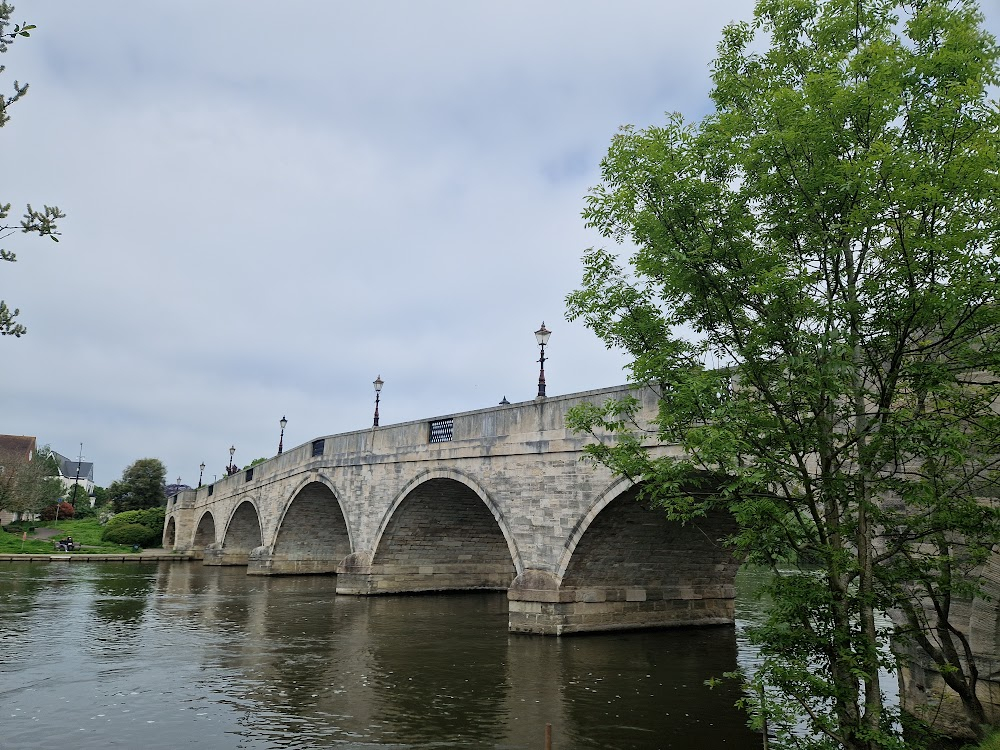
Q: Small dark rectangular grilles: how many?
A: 5